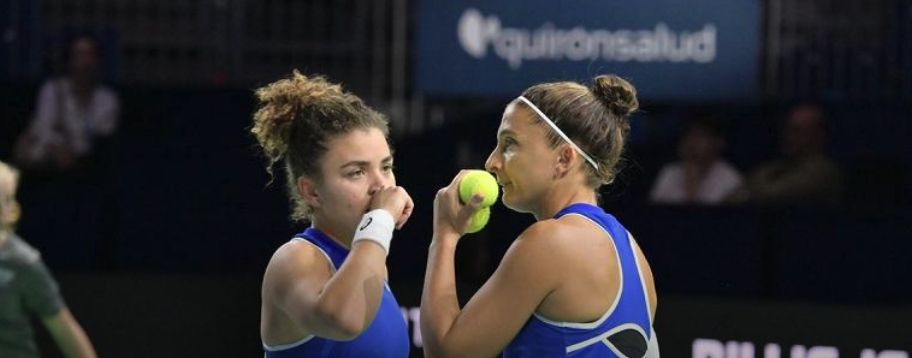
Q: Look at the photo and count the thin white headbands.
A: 1